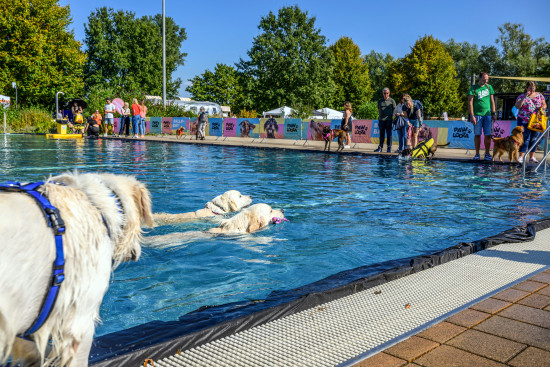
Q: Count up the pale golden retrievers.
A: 3